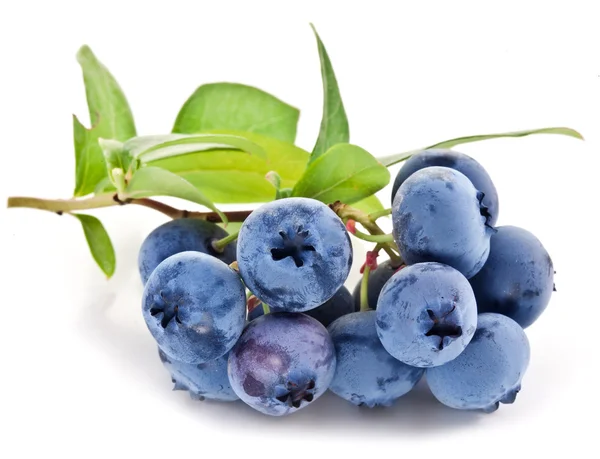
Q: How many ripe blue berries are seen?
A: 13